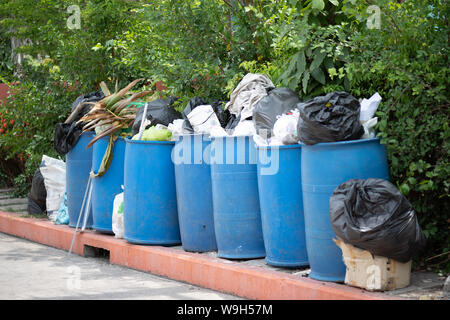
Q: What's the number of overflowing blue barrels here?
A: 7